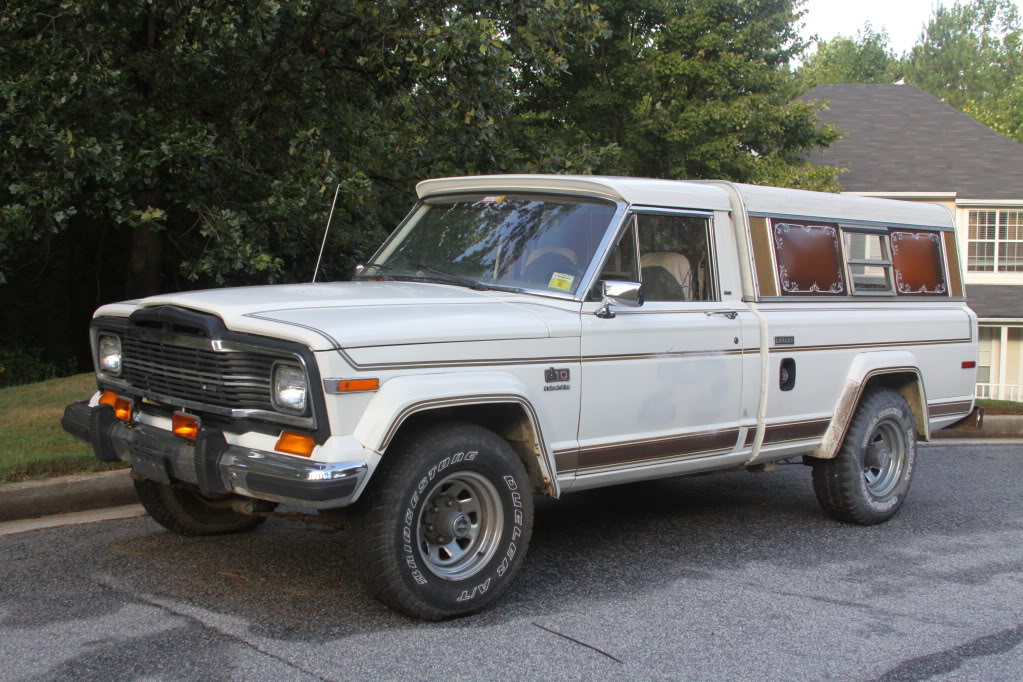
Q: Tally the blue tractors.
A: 0